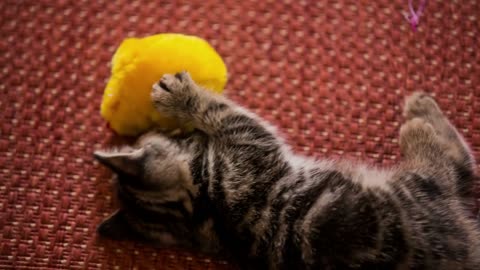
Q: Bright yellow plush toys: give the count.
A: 1